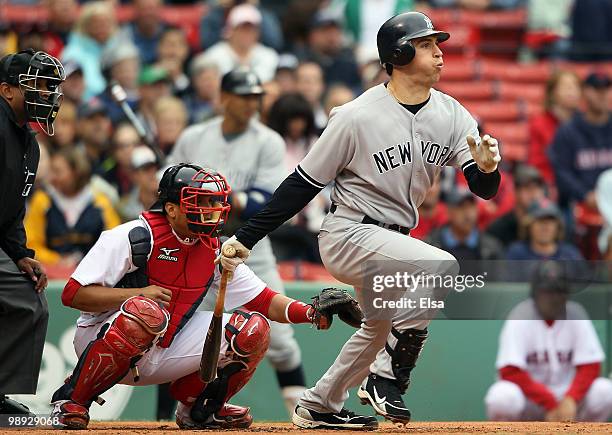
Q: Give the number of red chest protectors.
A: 1